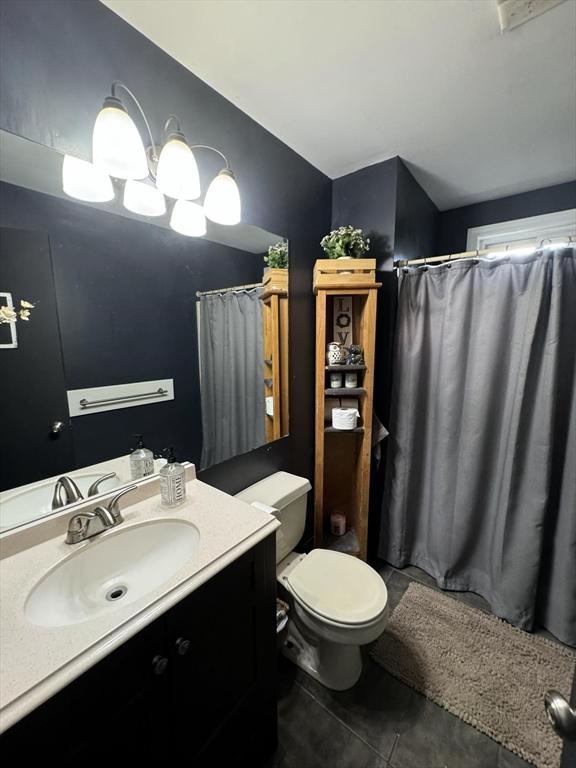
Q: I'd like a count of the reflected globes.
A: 3